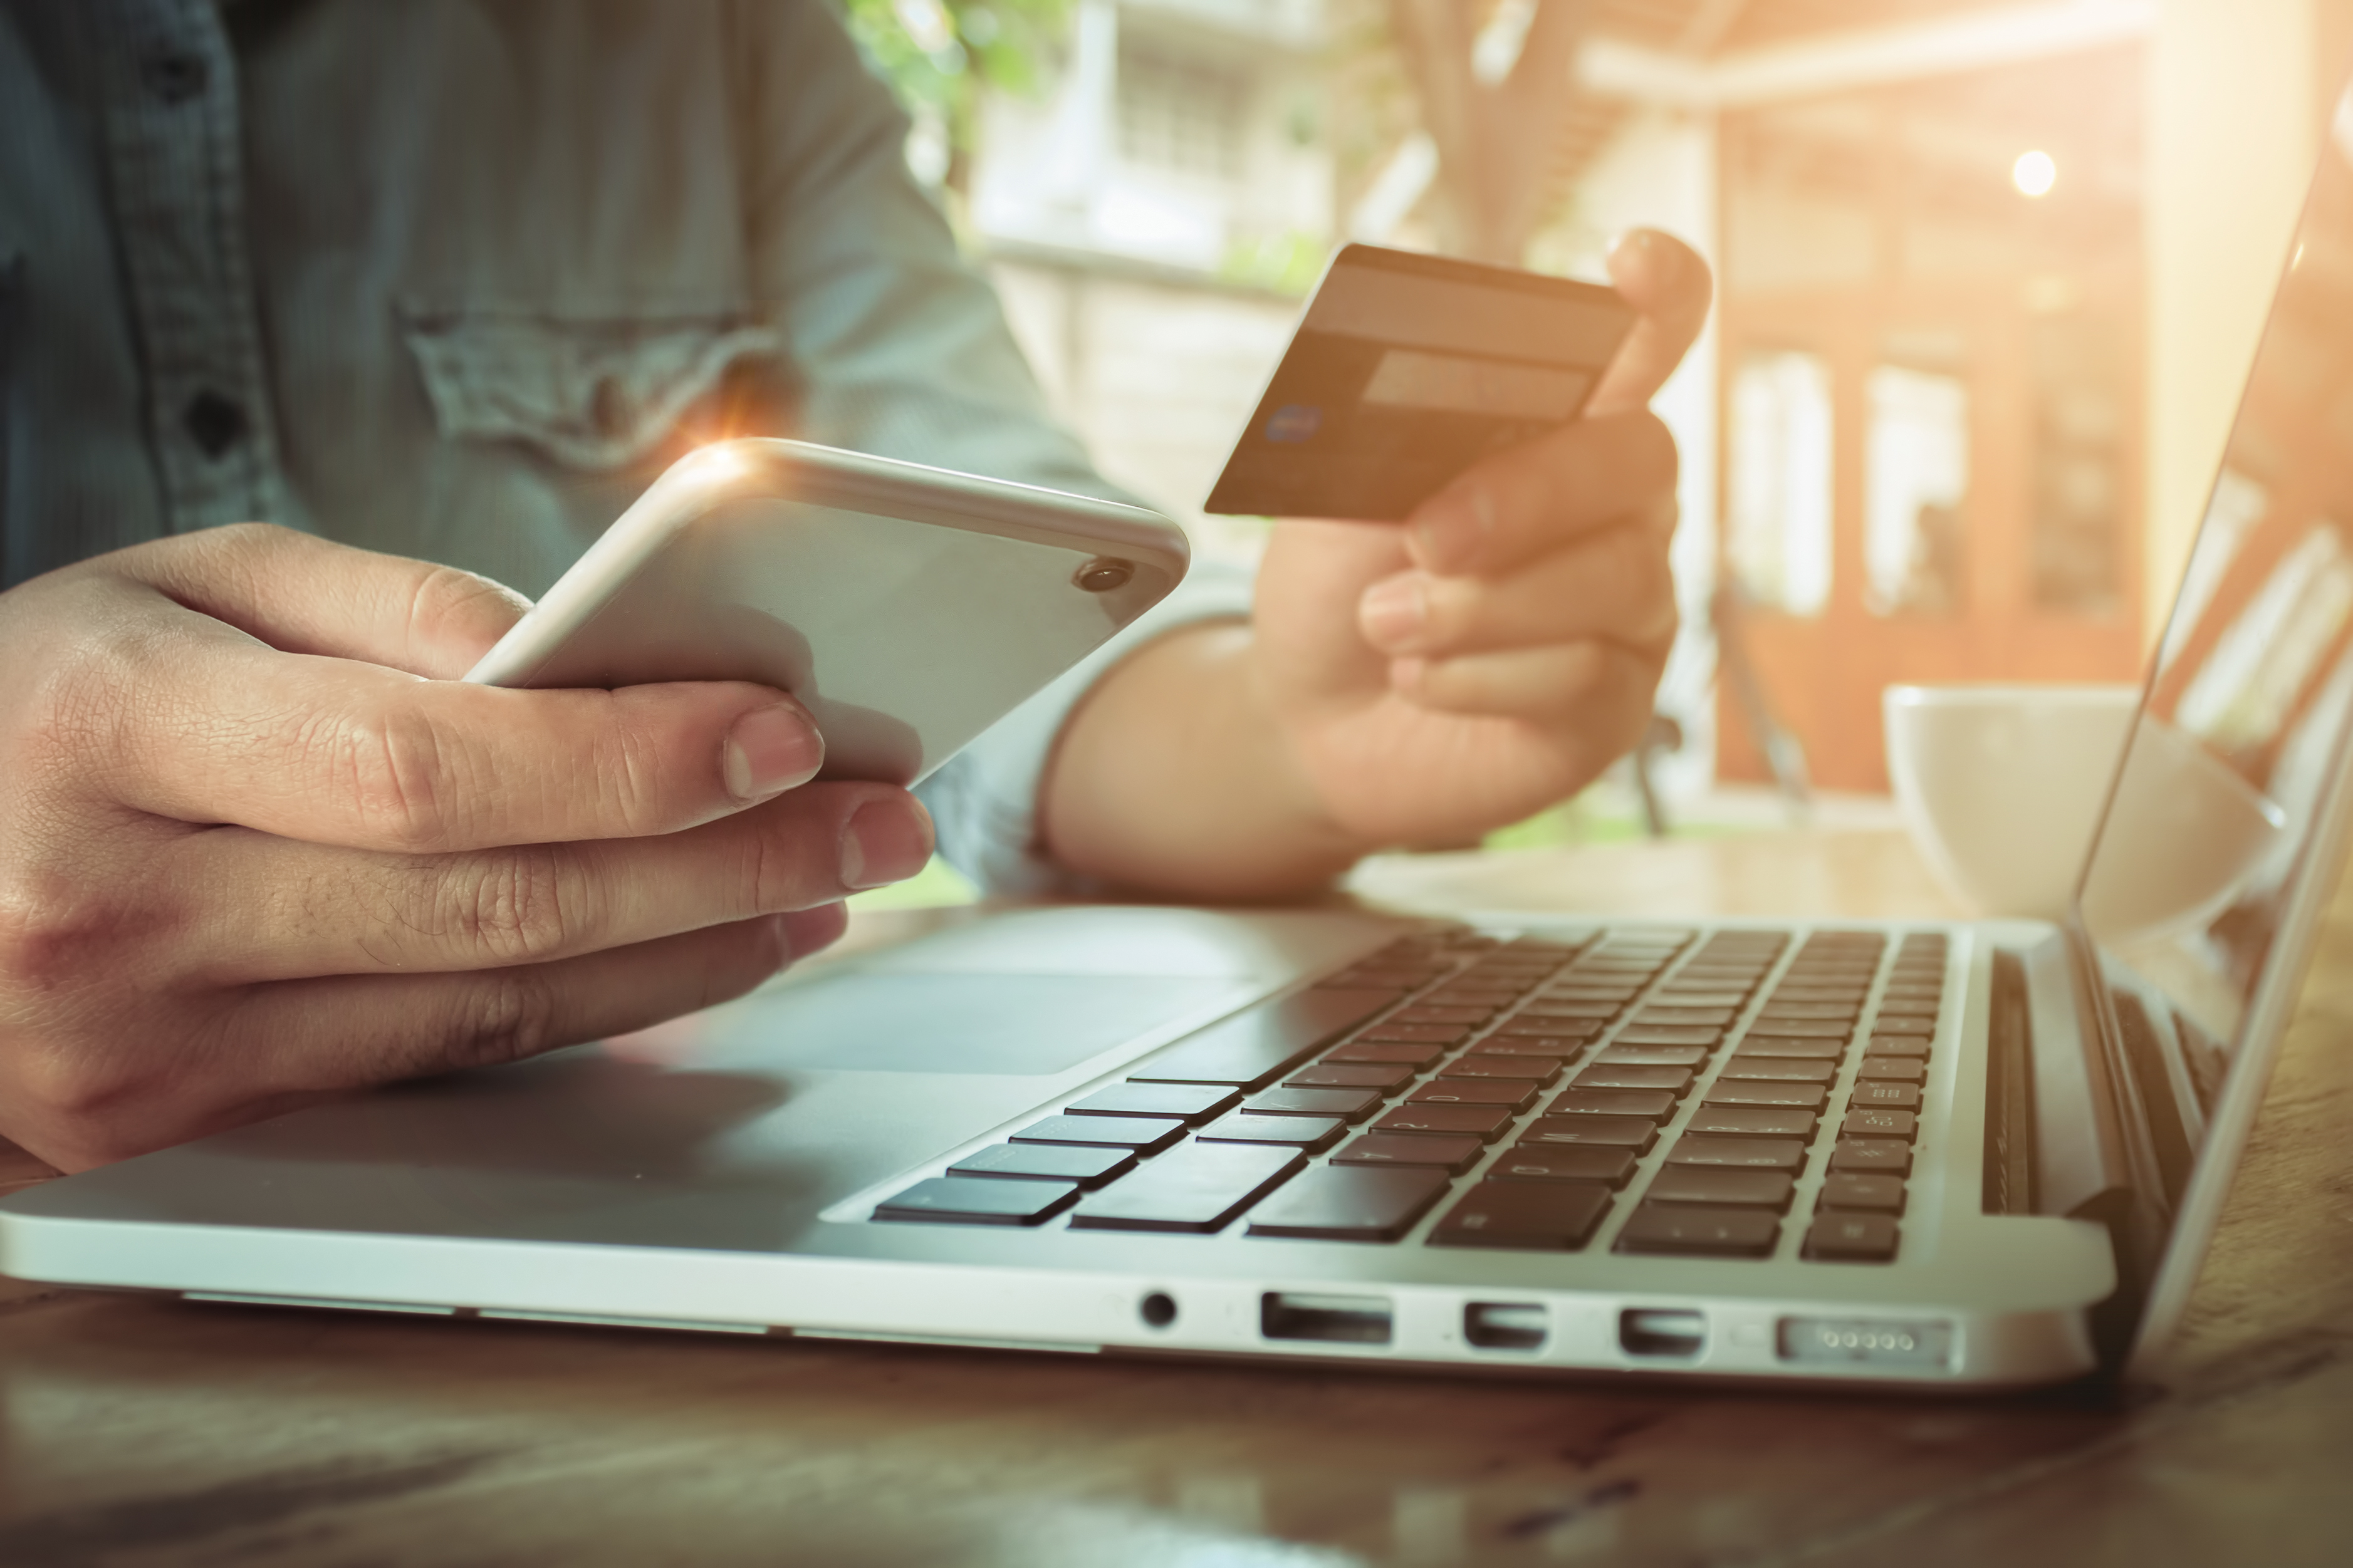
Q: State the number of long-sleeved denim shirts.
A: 1